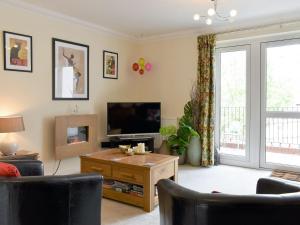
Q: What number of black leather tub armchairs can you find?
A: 2